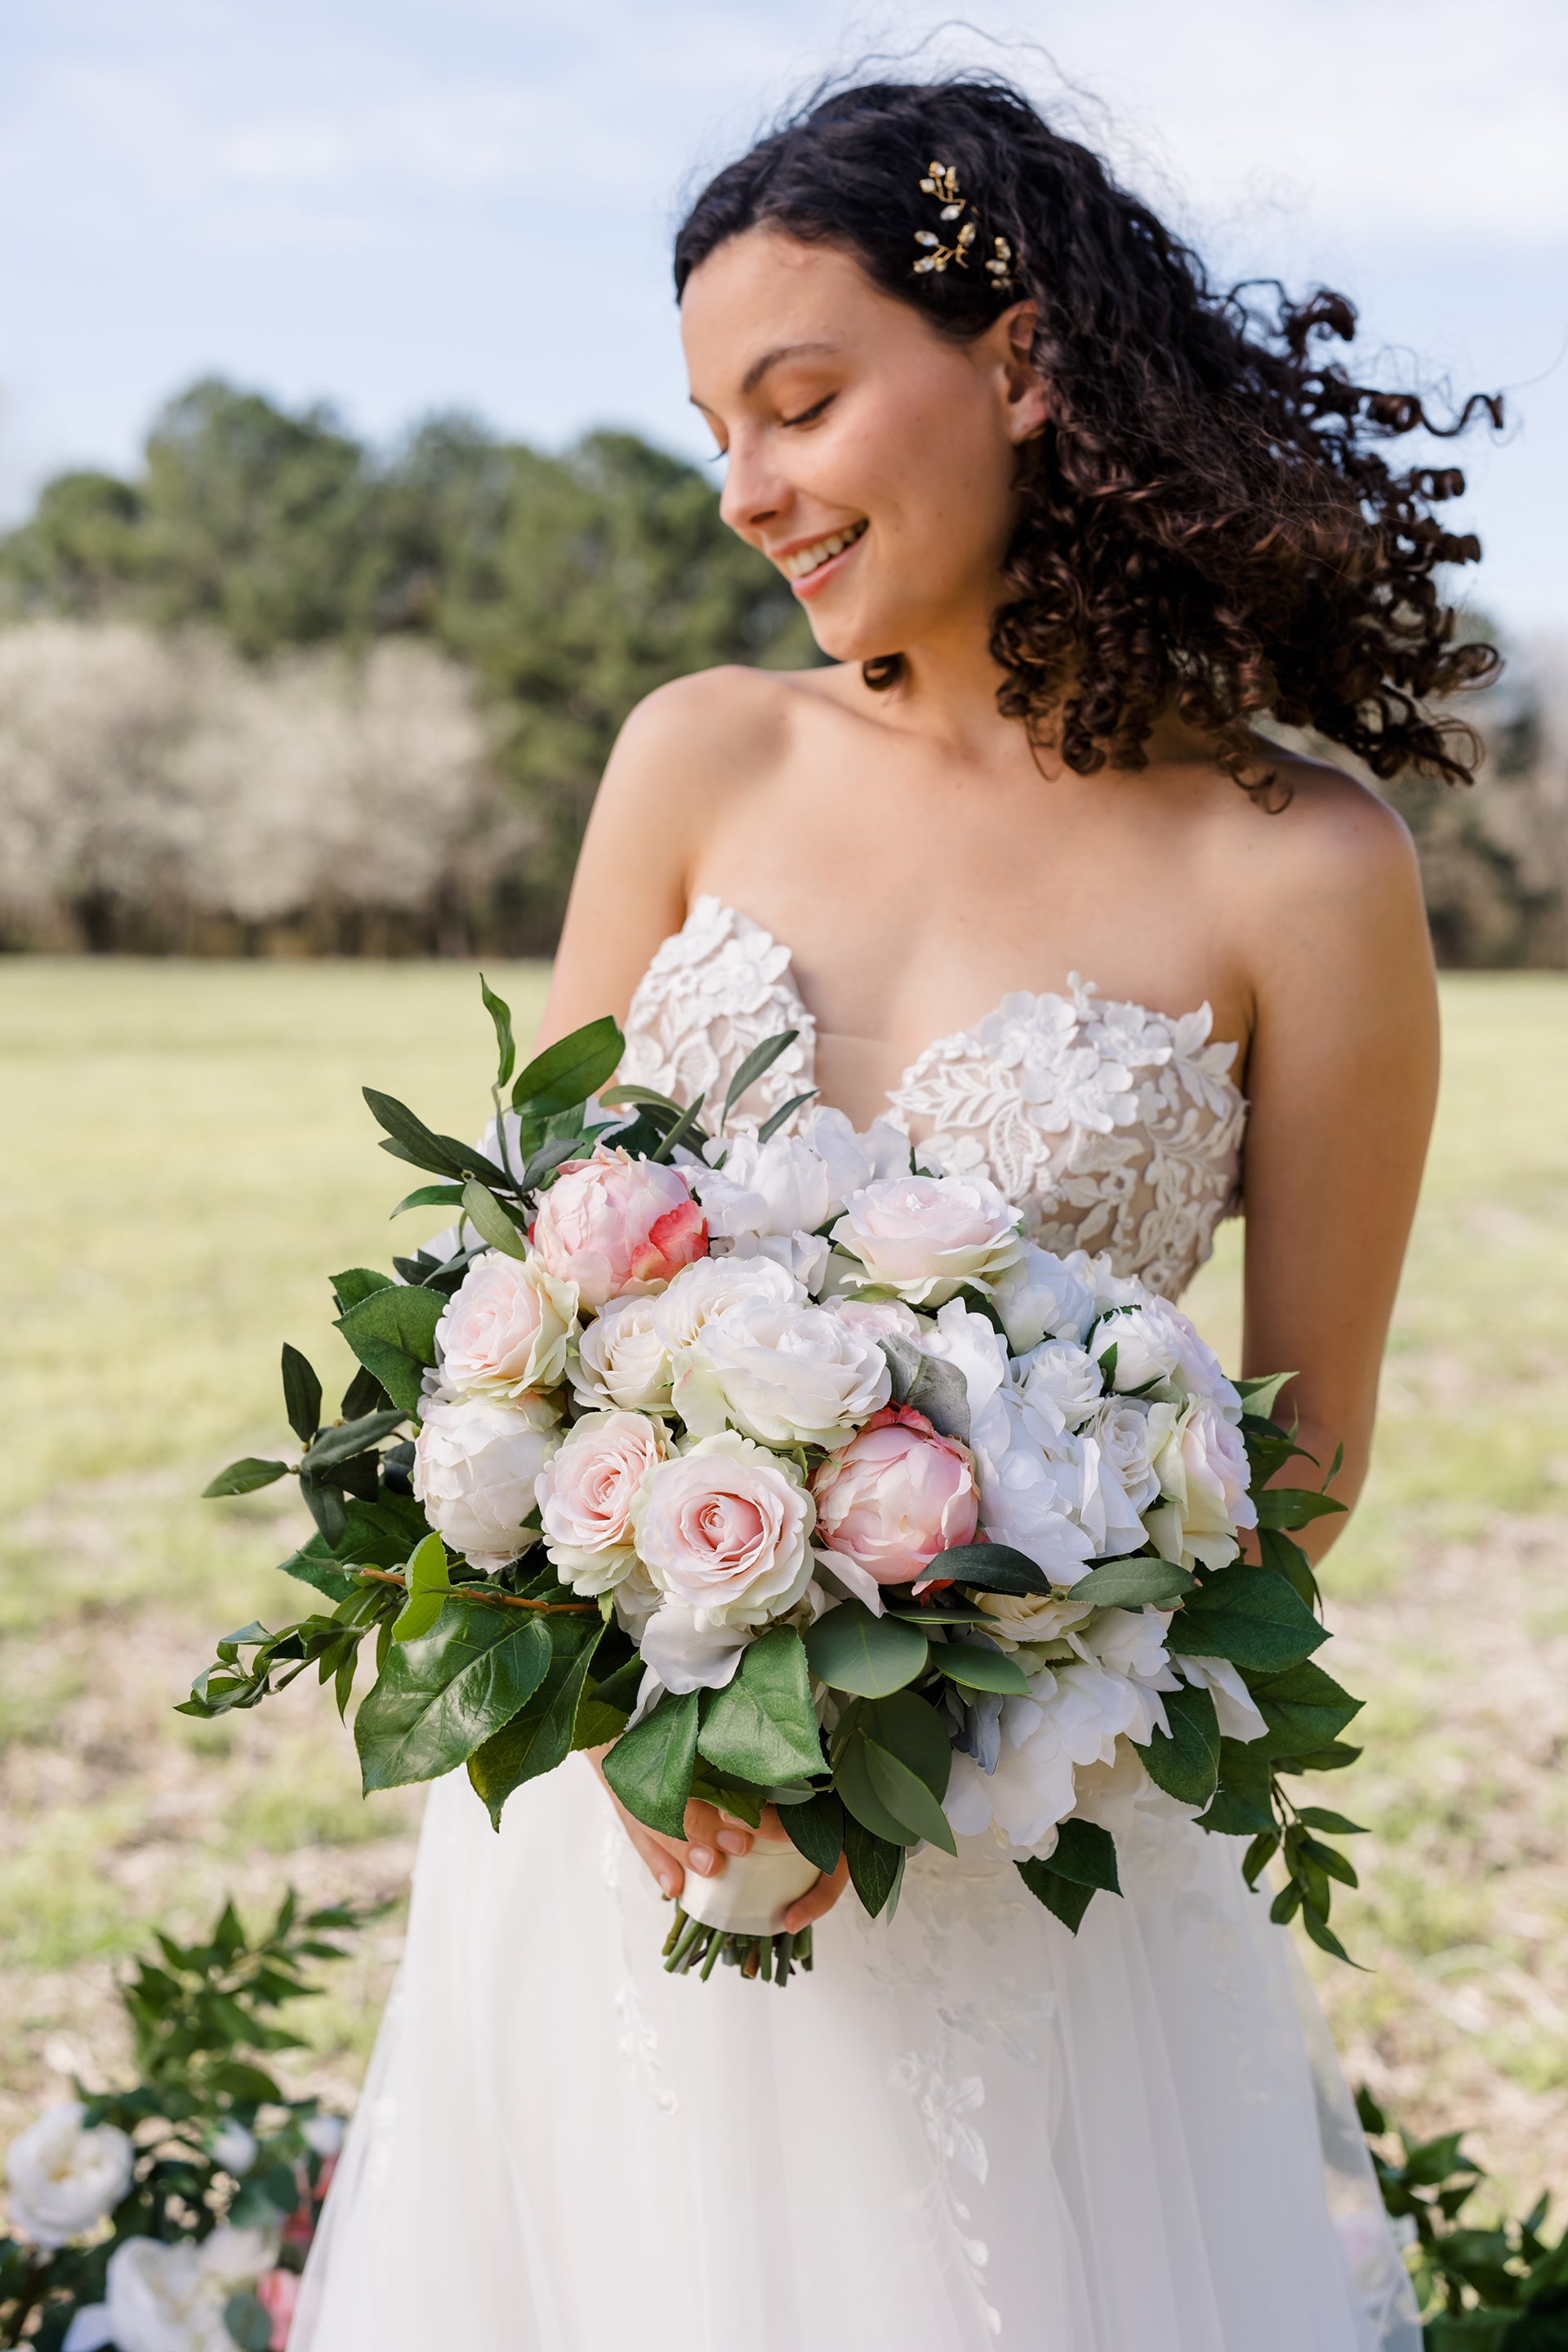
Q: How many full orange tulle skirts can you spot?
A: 0